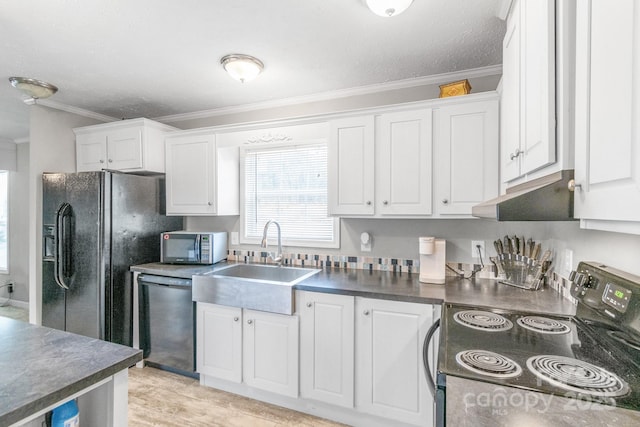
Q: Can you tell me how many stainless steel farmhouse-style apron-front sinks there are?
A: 1